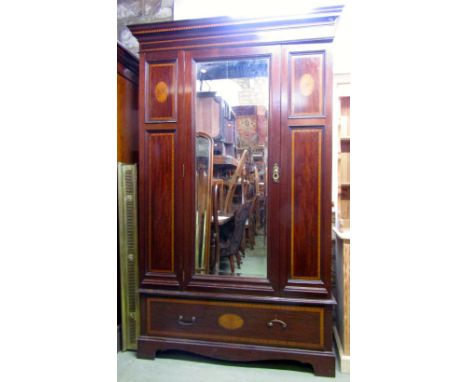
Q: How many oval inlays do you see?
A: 3